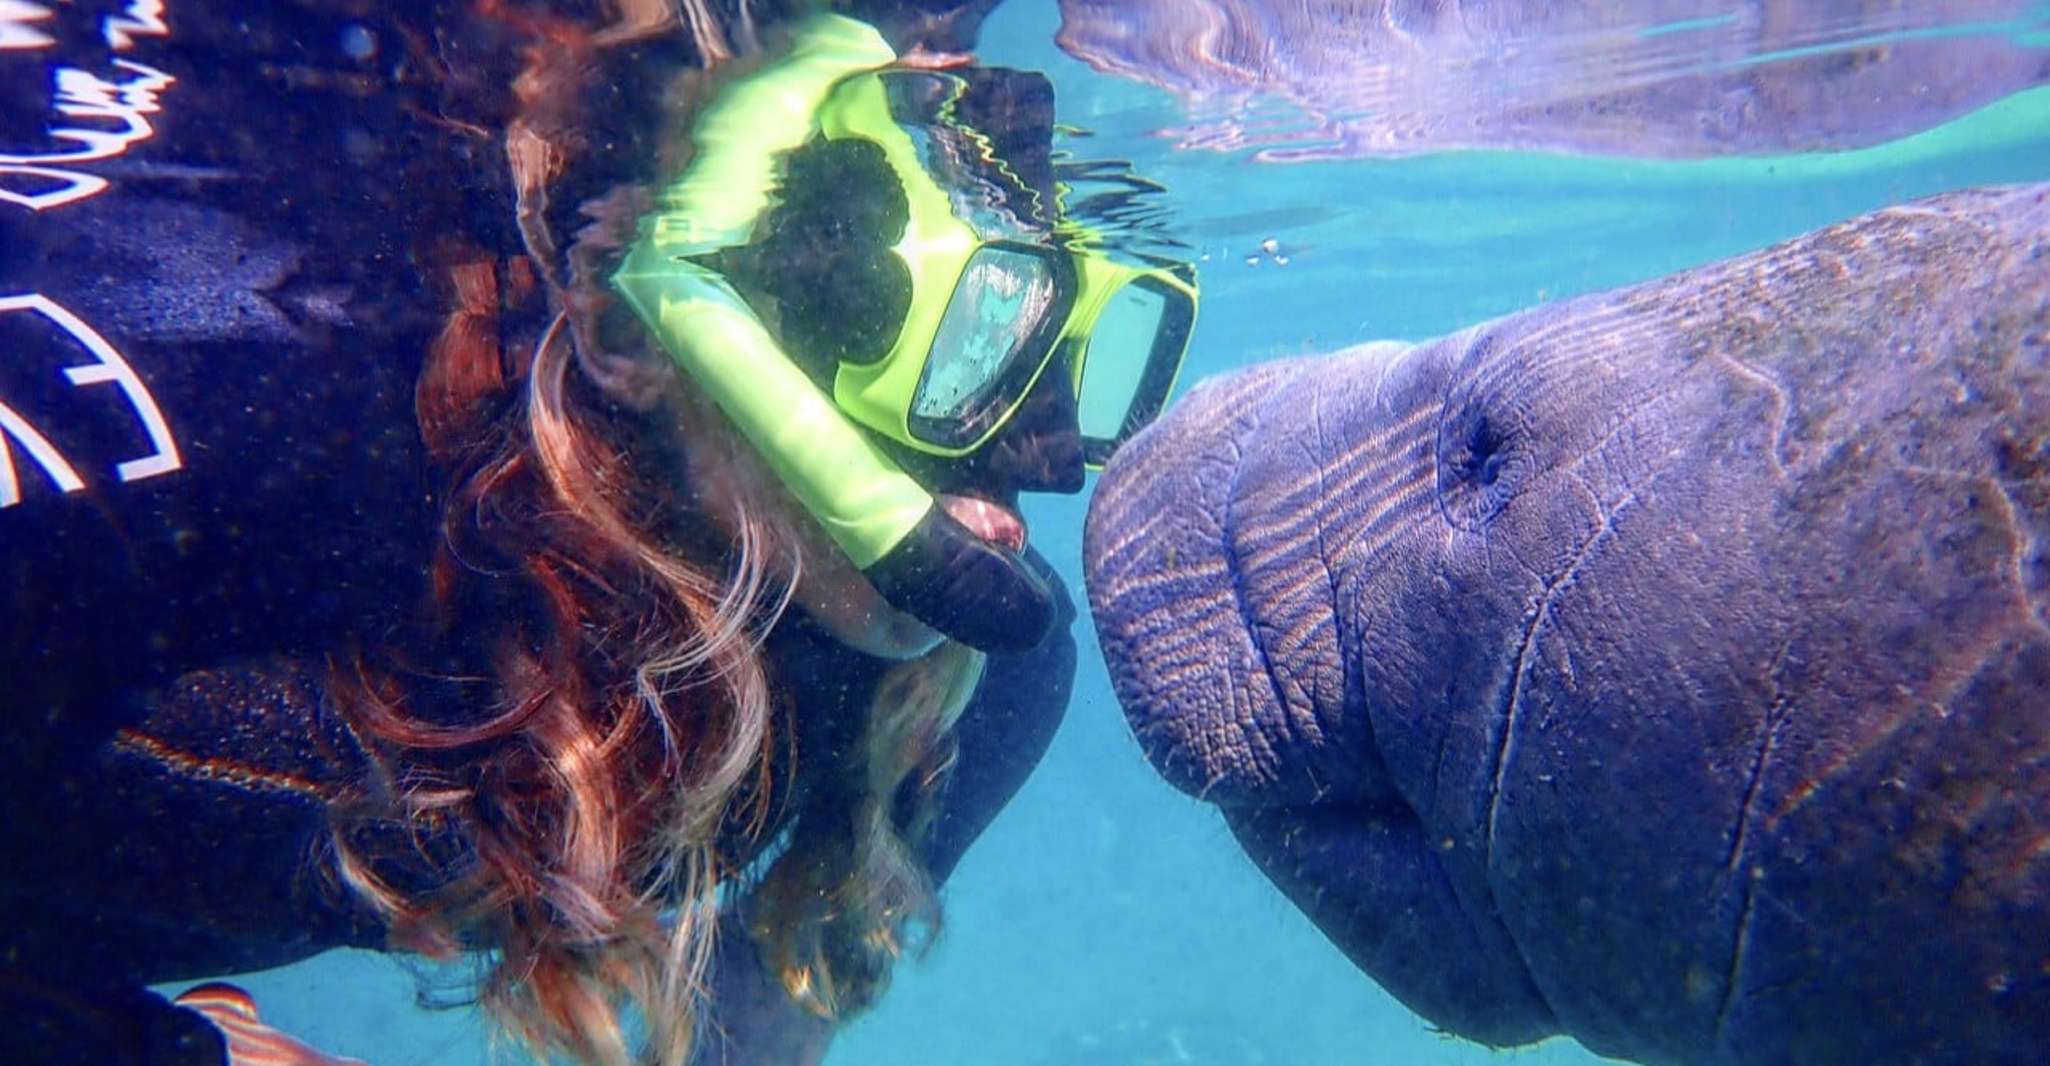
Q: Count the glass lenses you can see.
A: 2